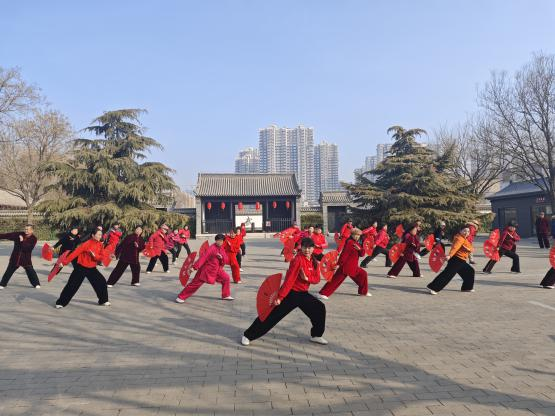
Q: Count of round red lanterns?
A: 6